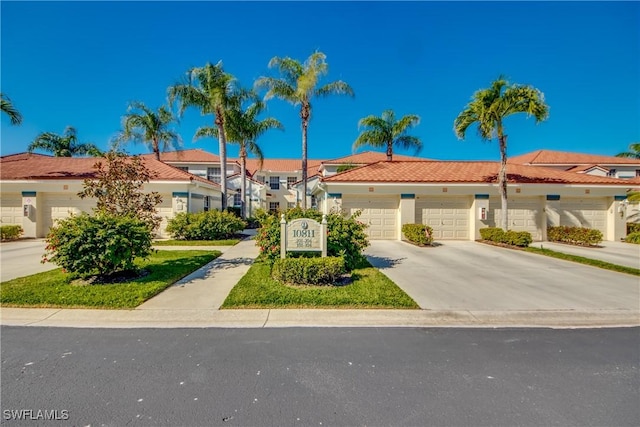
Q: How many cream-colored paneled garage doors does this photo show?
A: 7